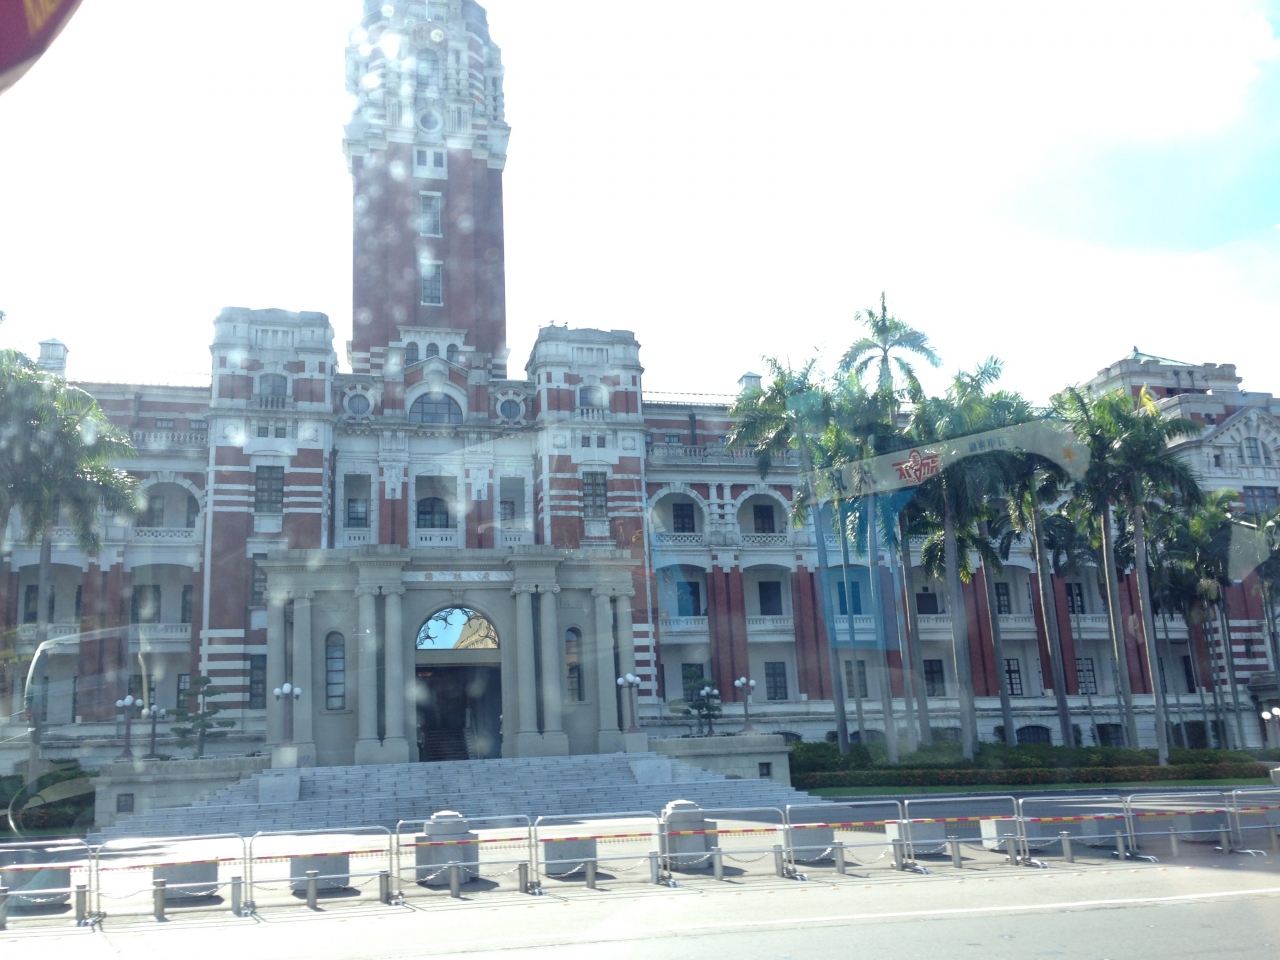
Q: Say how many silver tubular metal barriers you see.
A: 11